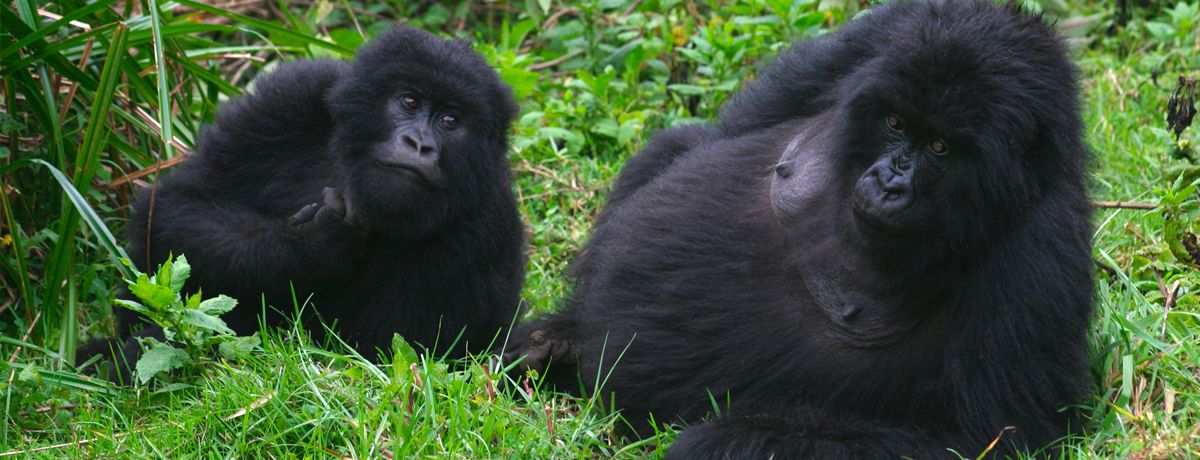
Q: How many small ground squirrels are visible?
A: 0